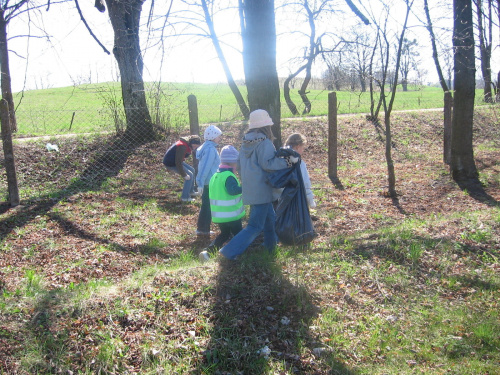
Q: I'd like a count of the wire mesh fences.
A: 1